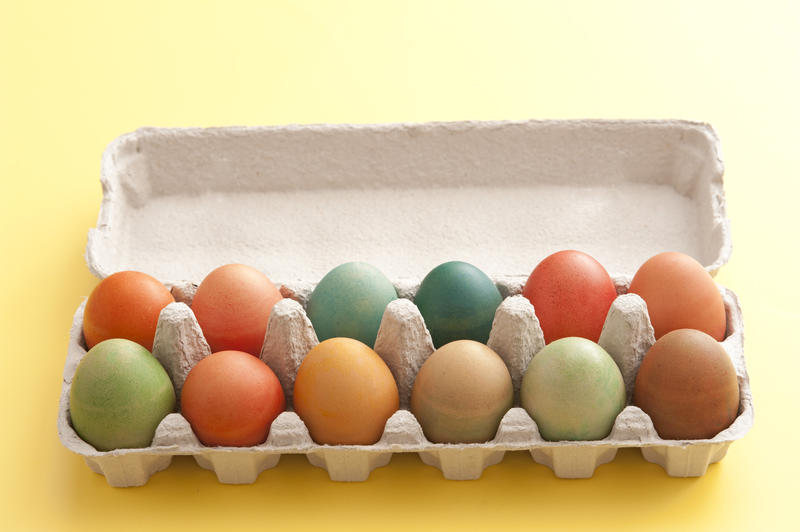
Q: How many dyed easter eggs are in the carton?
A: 12